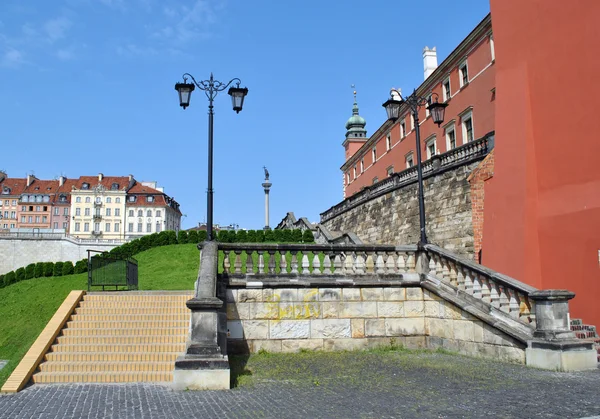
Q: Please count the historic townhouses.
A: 5